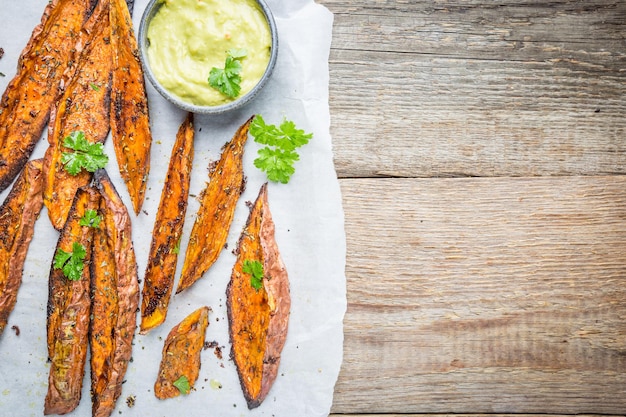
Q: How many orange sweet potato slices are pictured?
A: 10